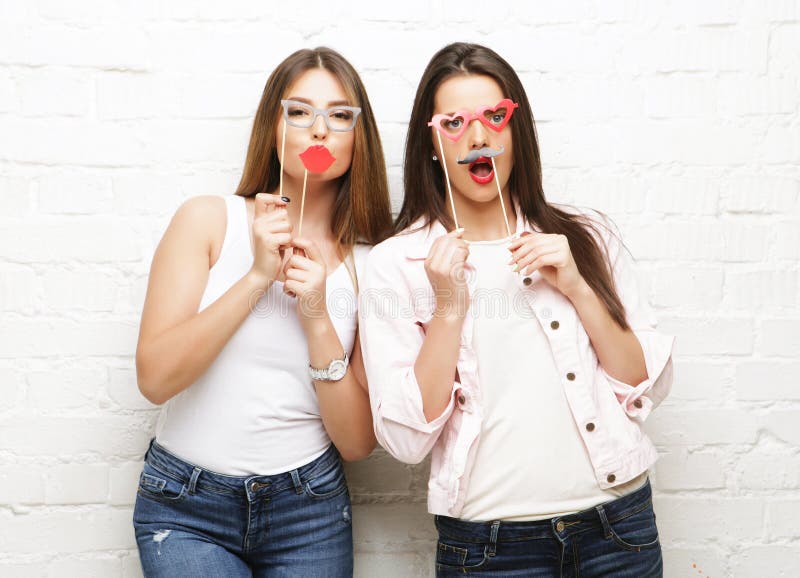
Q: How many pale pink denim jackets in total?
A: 1